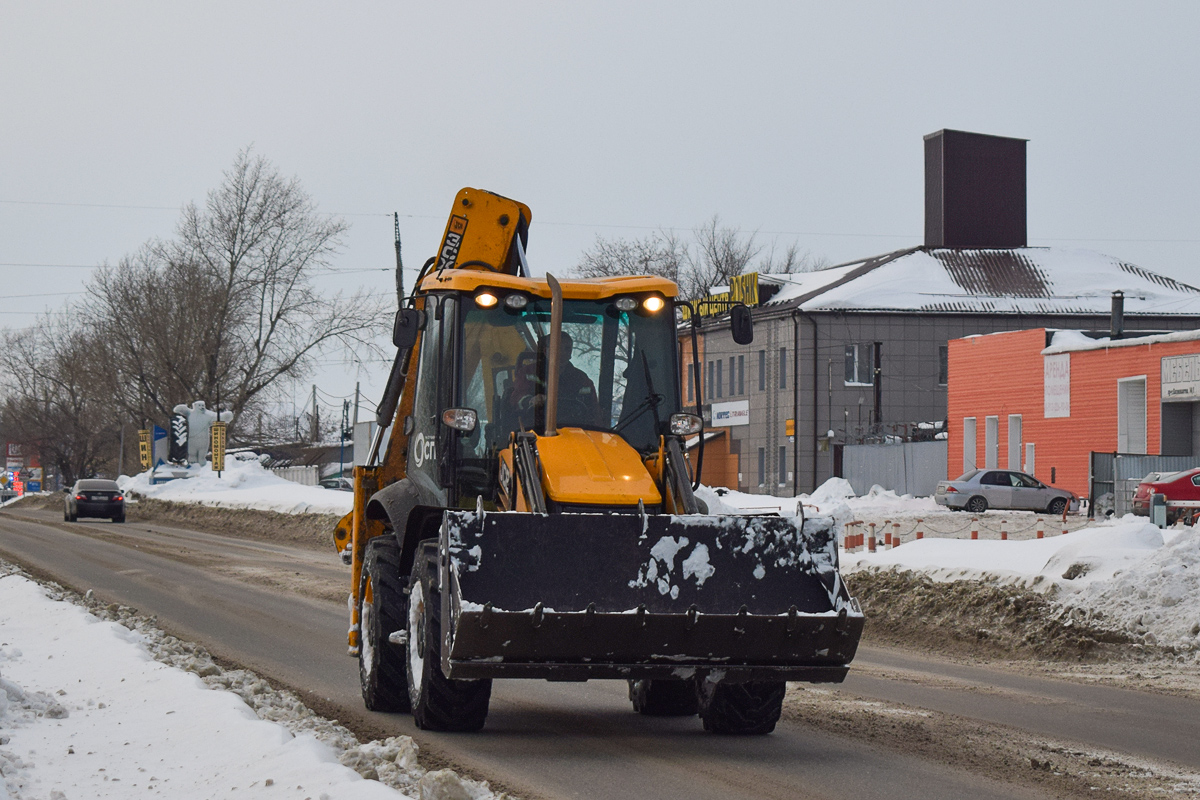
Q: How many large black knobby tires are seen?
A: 4